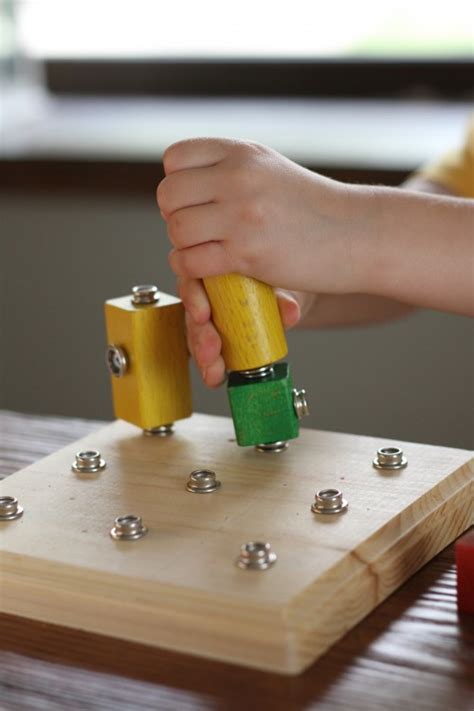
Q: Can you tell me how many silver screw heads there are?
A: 13